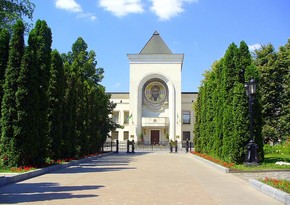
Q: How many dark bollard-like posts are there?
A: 6